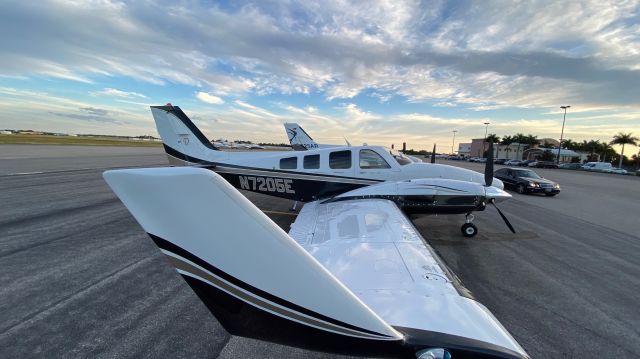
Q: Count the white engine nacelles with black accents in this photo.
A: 1